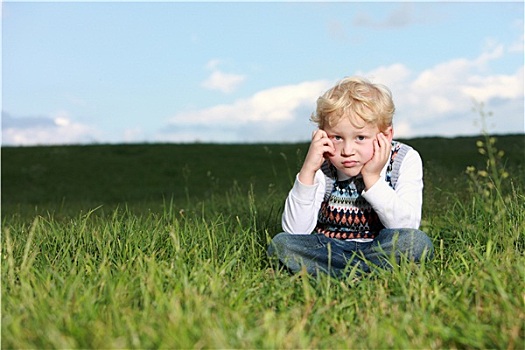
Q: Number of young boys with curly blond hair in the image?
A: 1